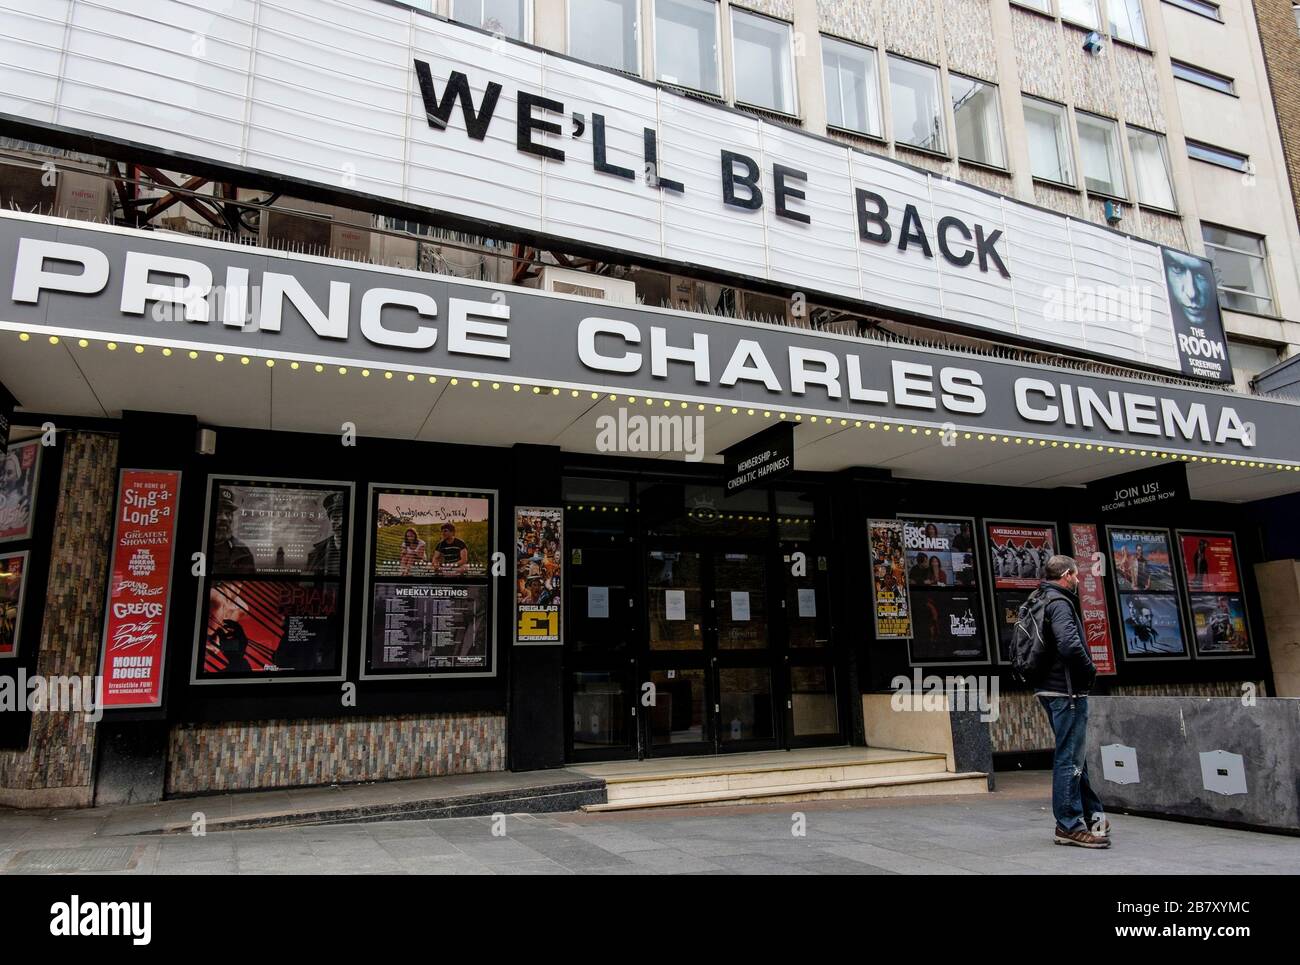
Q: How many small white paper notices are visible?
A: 4